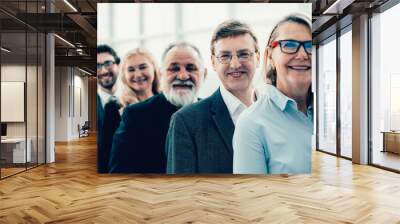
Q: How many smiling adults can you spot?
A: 5